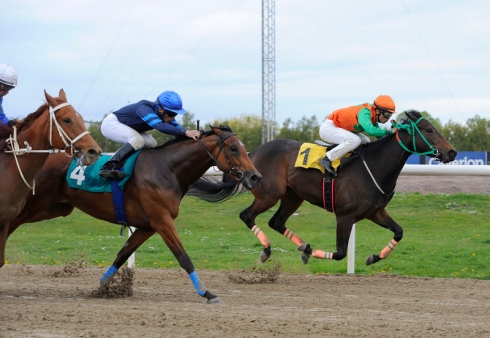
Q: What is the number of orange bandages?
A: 4